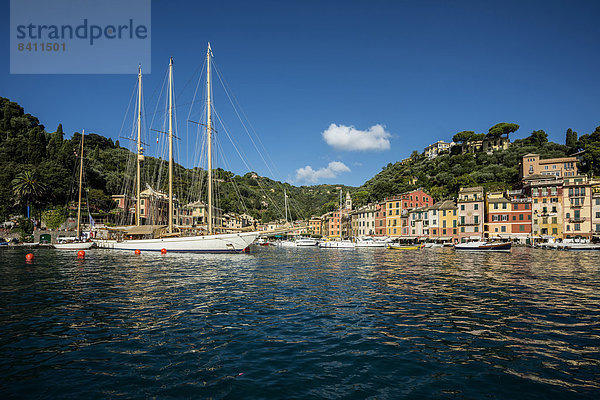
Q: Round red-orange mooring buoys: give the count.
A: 4